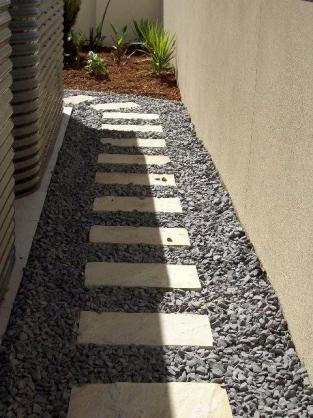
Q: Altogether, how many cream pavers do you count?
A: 12